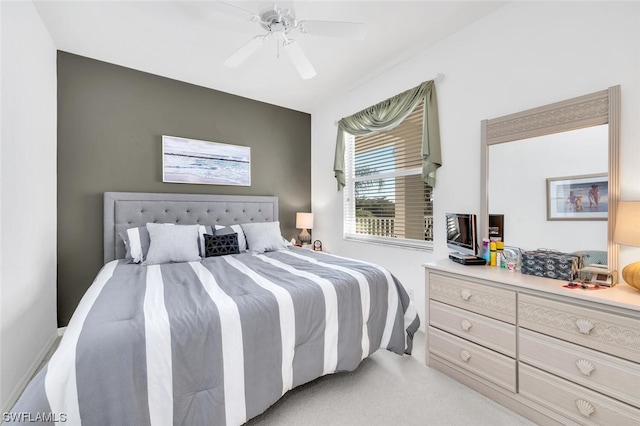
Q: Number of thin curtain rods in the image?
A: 1